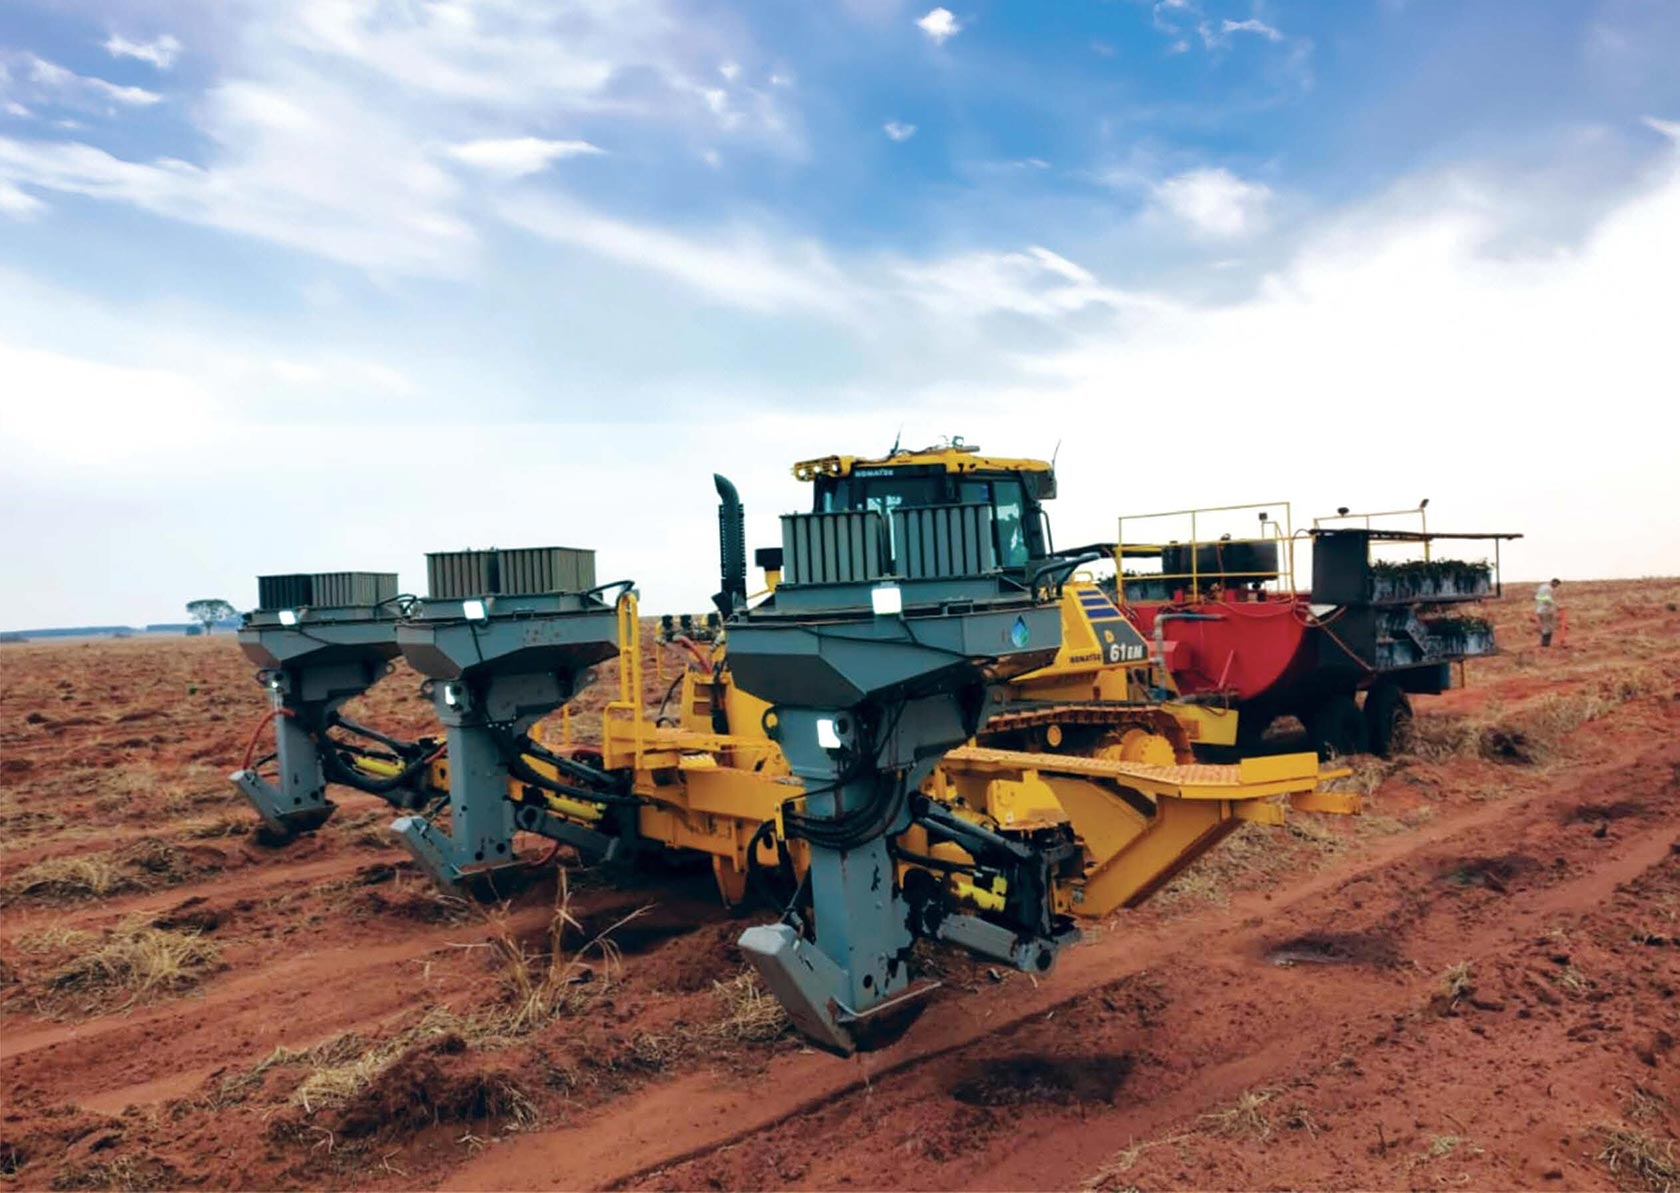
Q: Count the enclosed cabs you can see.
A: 1